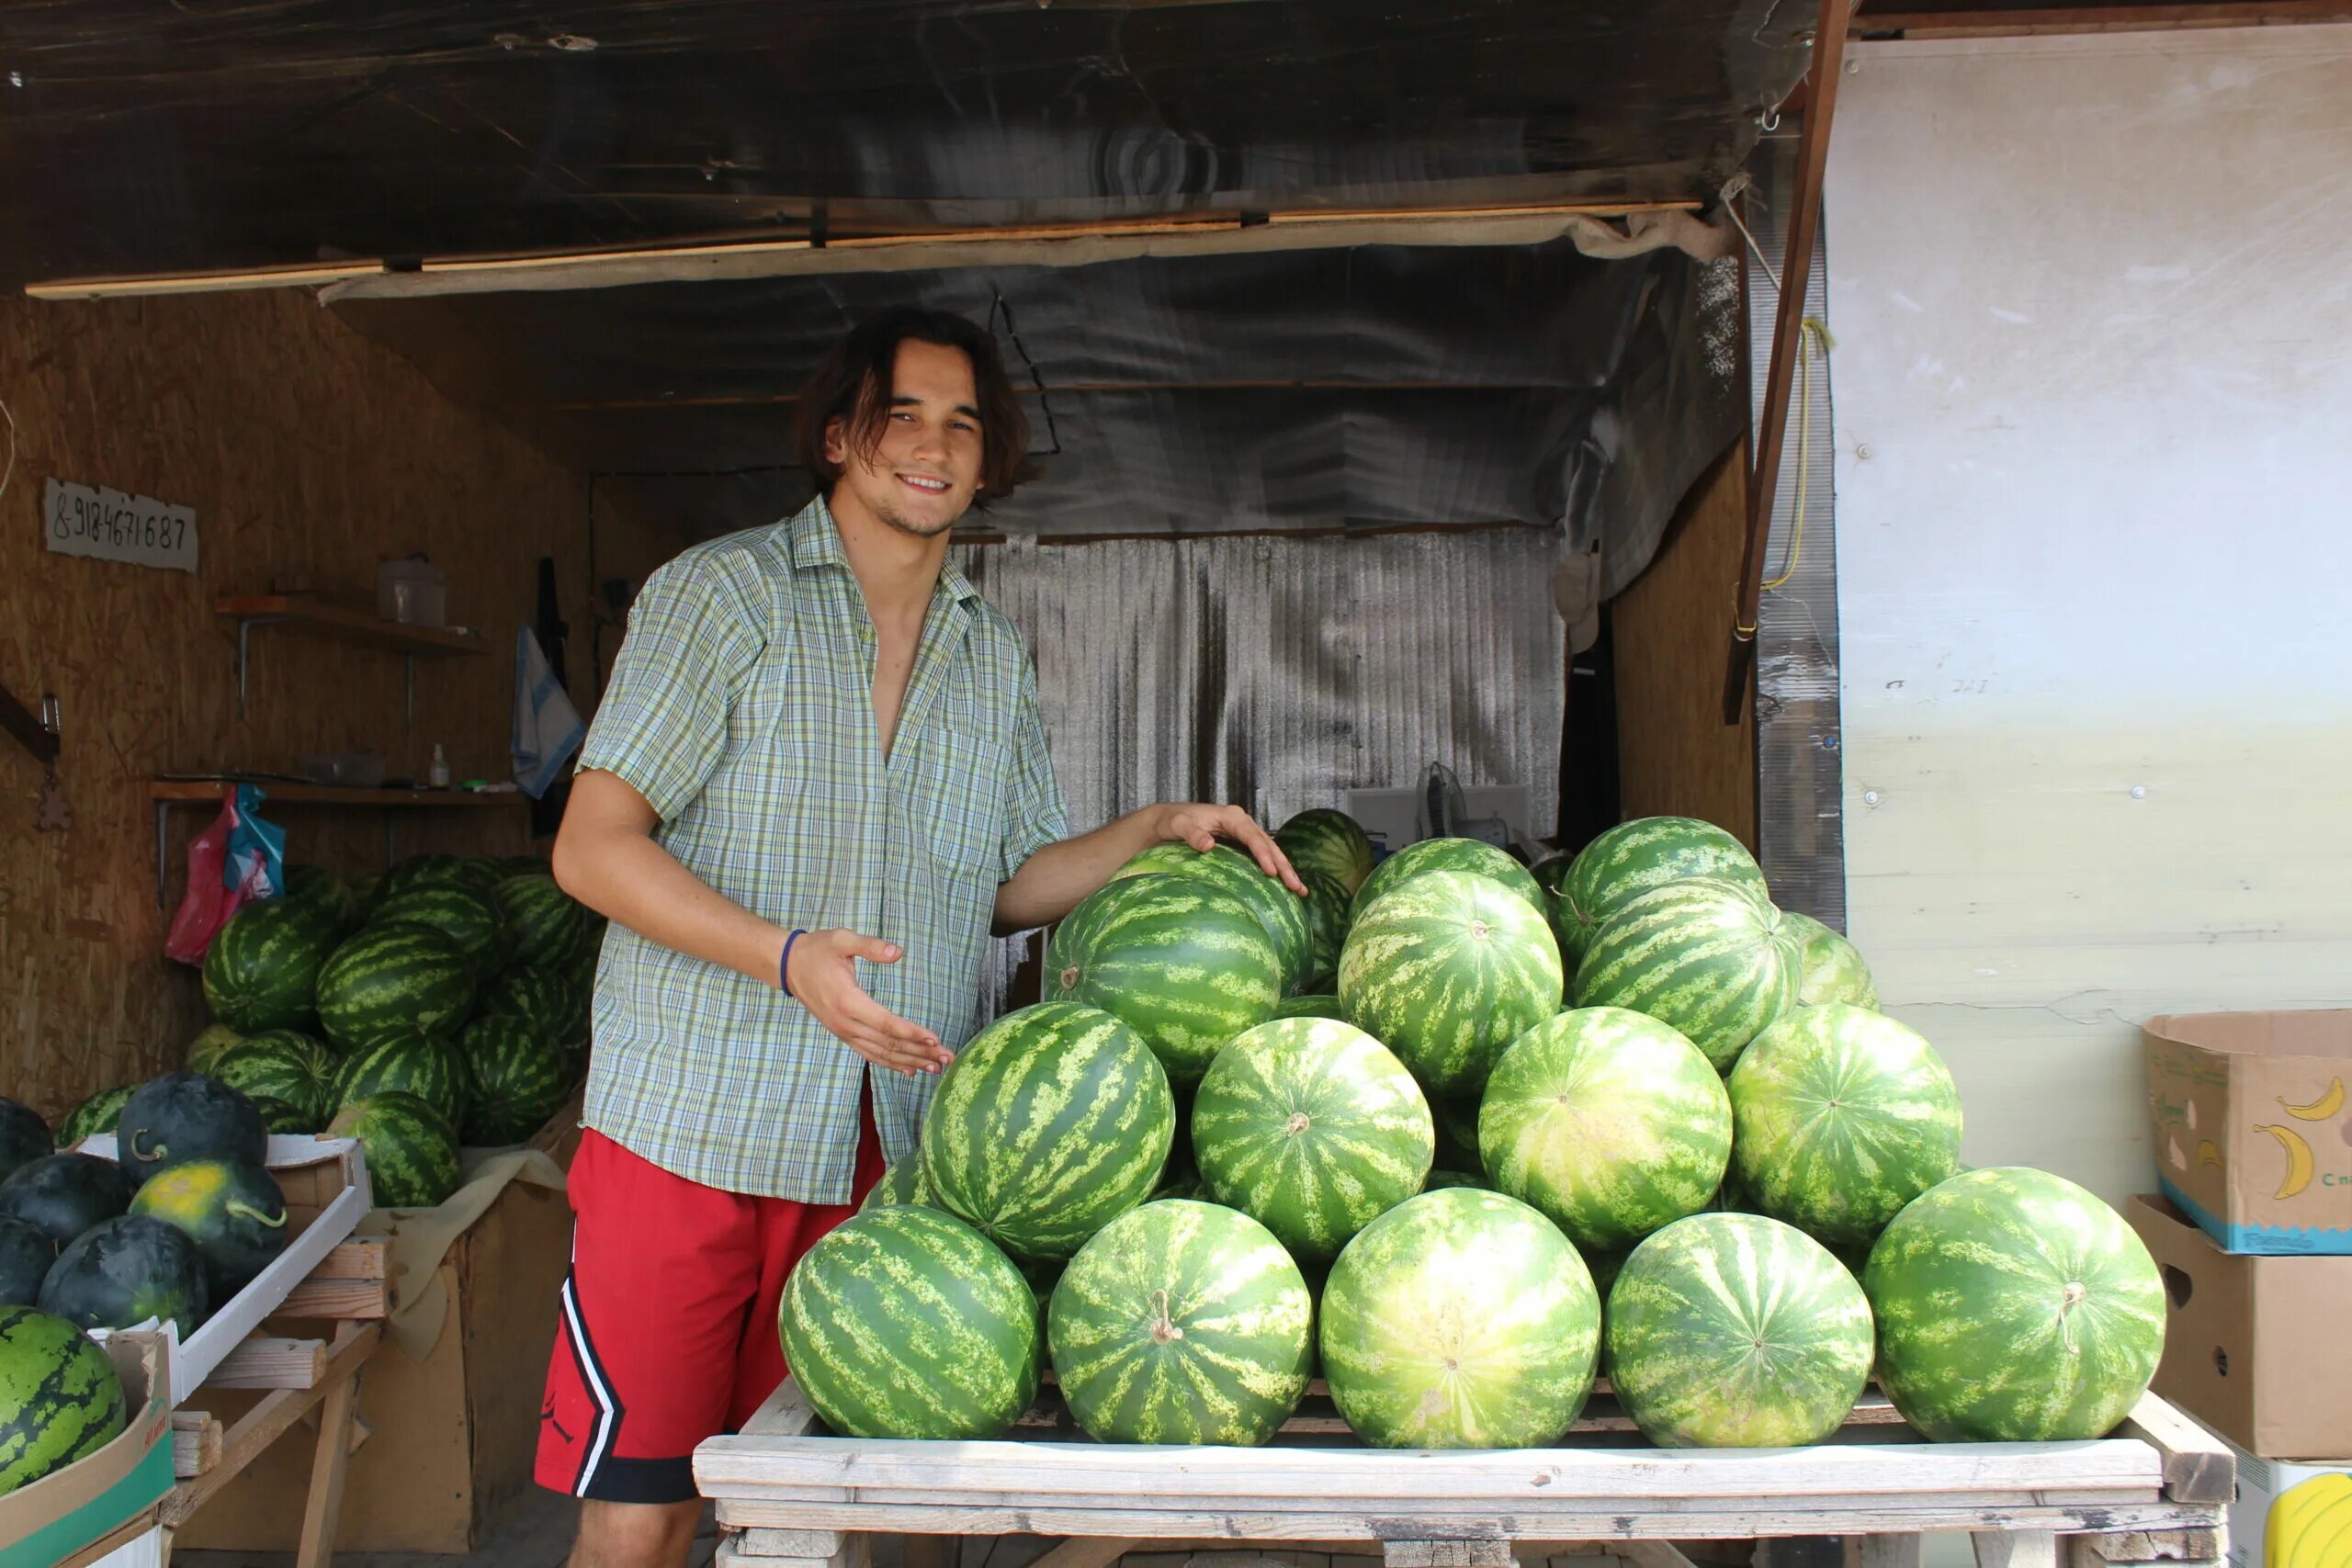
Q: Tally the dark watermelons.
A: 6